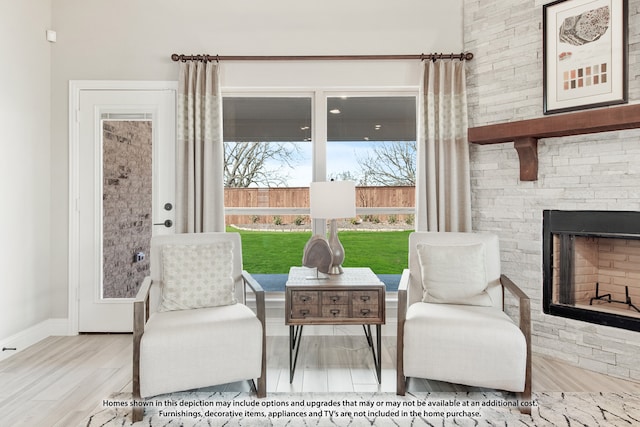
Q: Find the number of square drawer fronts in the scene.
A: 6